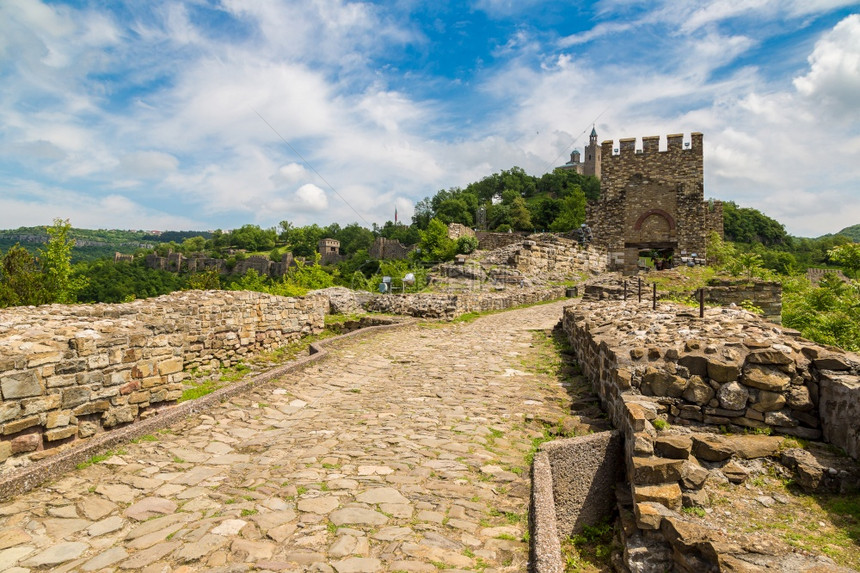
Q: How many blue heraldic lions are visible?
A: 0